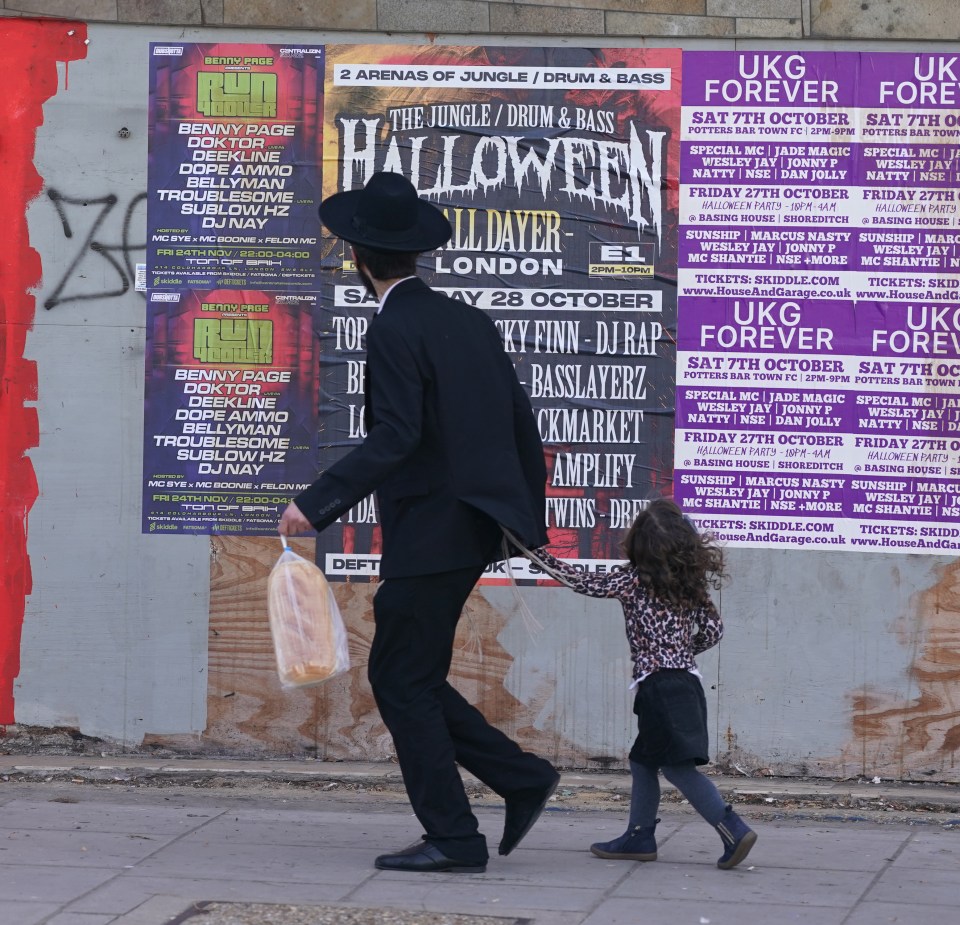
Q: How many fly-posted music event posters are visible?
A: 7